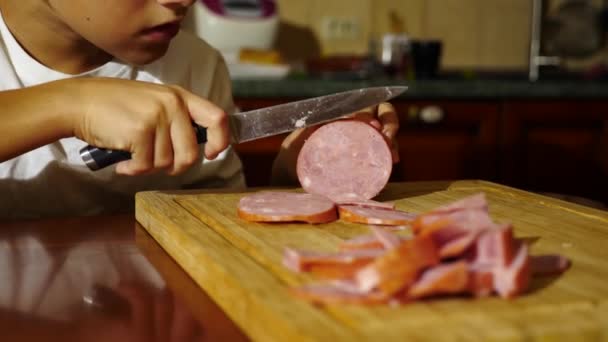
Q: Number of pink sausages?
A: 1